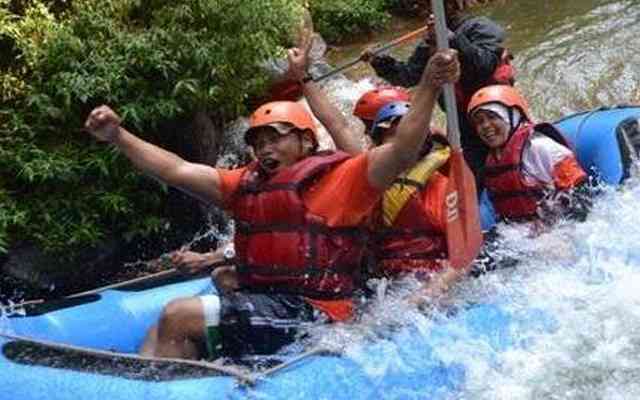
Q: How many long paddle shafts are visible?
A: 2